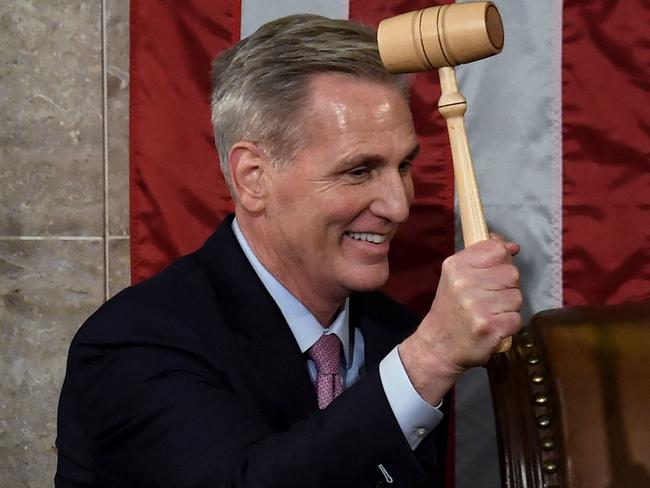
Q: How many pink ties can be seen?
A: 1